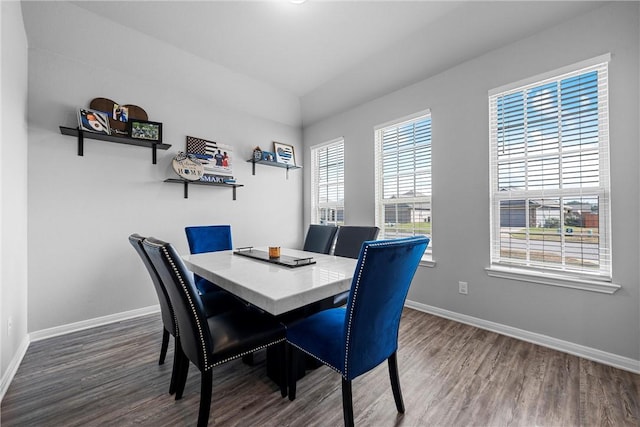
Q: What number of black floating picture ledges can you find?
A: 3